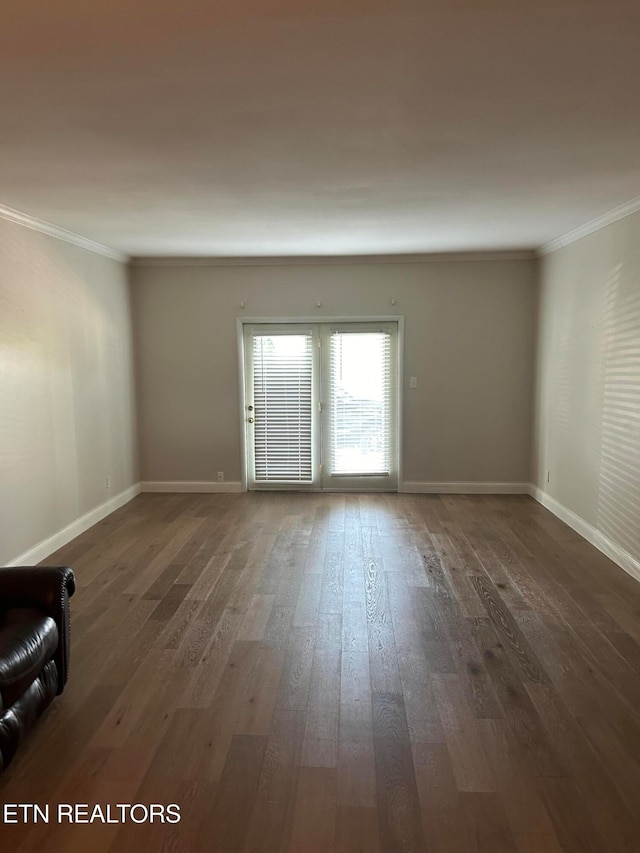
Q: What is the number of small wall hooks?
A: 3